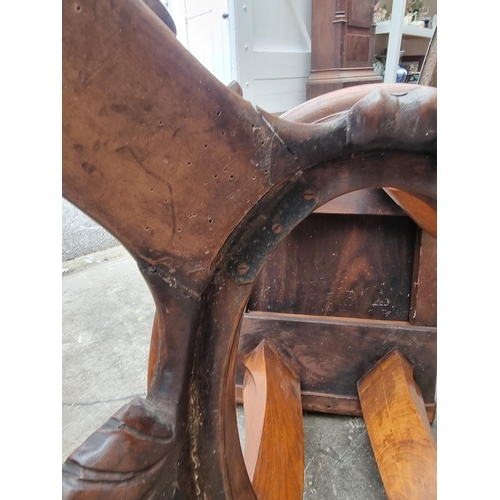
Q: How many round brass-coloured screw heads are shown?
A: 3